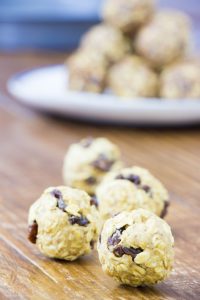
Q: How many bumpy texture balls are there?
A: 10